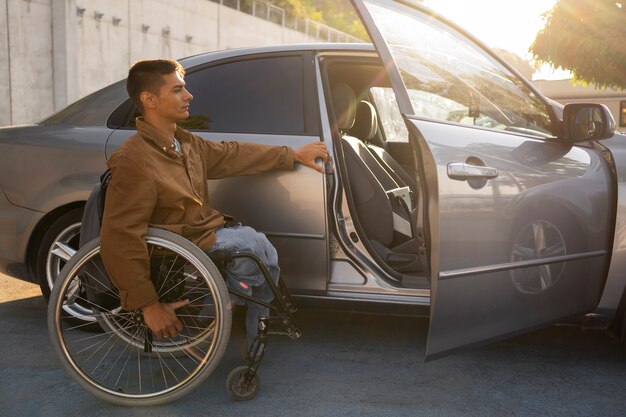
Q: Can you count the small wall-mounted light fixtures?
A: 6